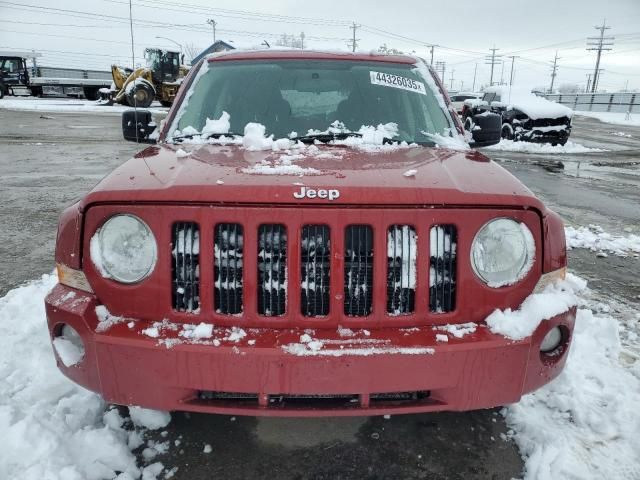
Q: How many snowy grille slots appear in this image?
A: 7